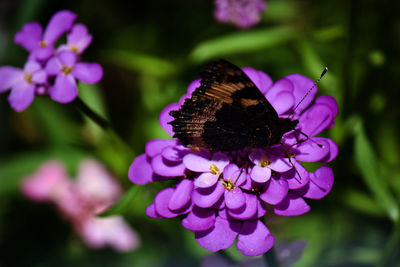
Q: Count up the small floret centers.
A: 7